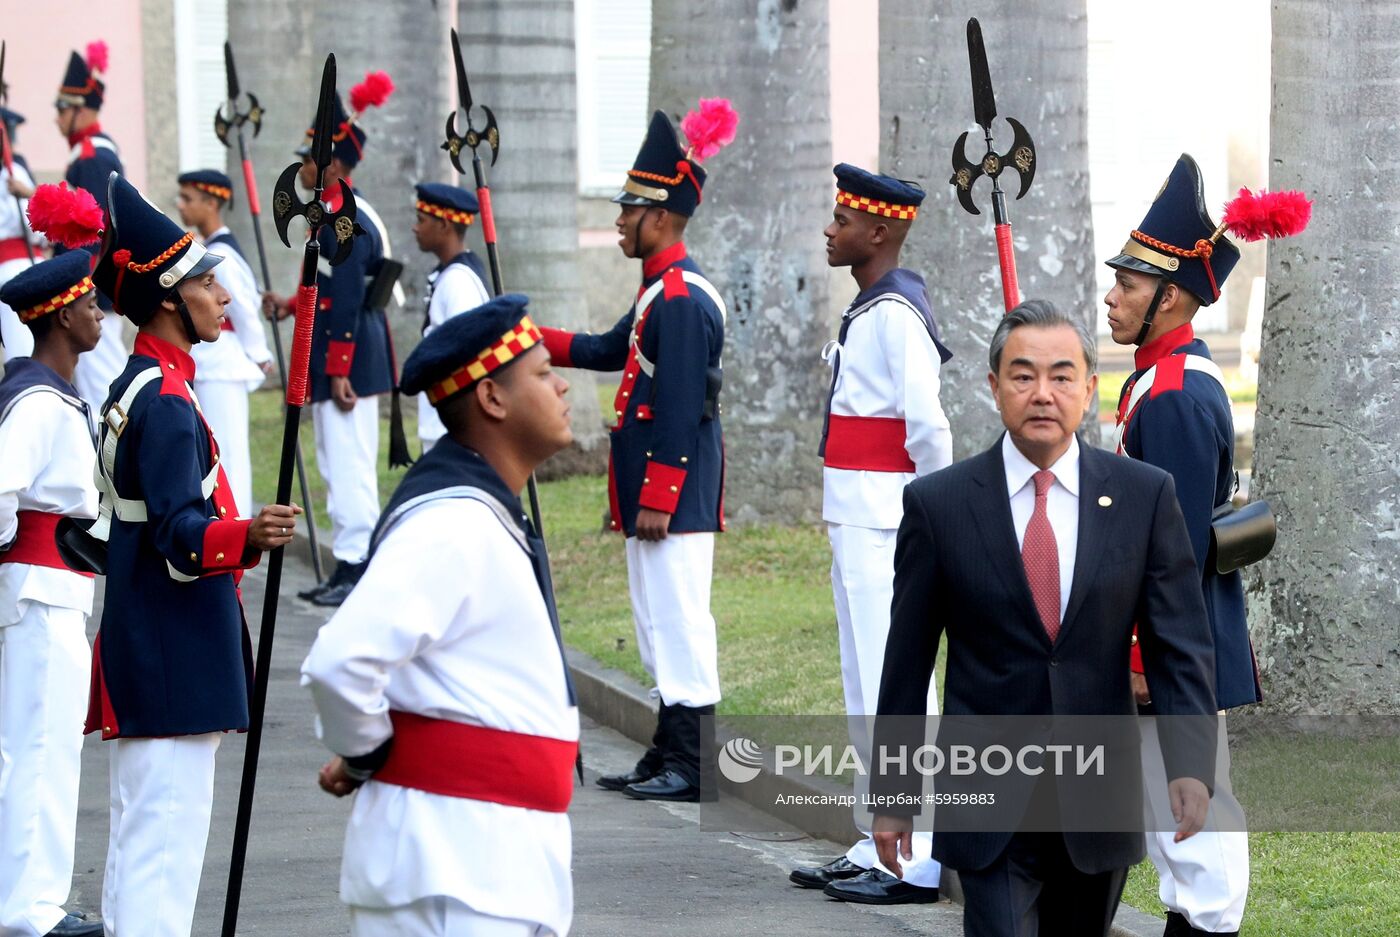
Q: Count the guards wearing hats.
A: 11